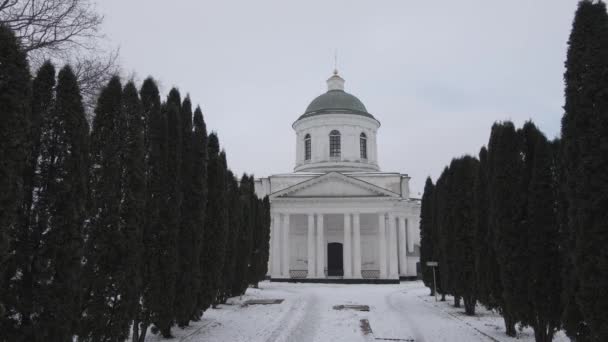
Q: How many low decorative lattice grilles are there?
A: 2